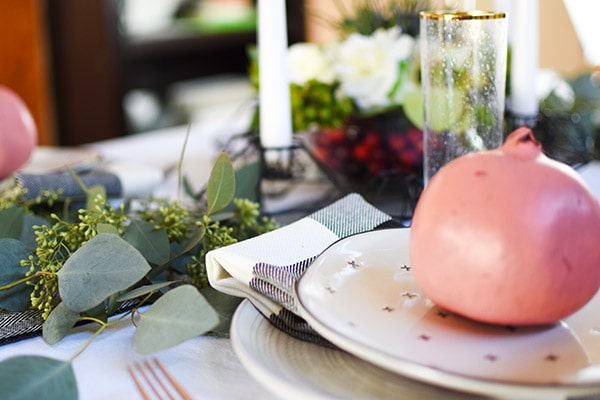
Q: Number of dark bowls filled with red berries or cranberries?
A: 1